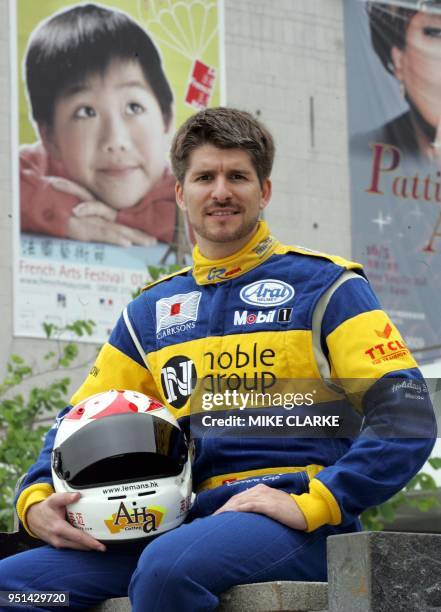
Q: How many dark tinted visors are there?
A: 1